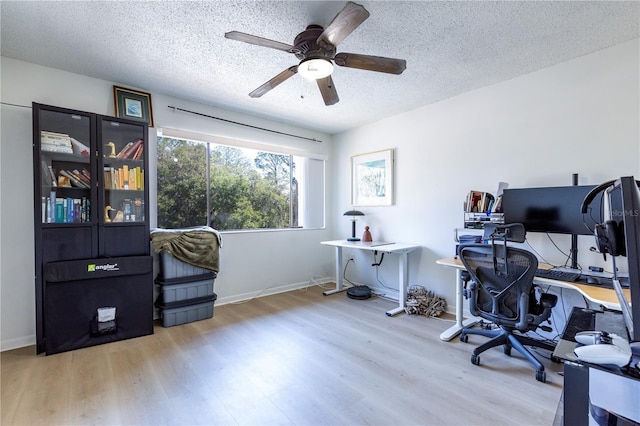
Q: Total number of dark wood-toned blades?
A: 5